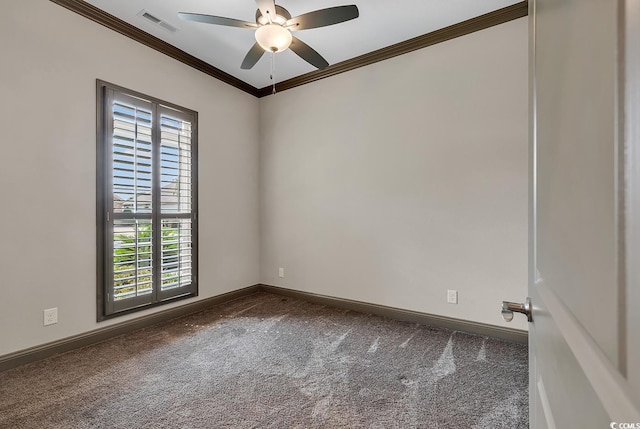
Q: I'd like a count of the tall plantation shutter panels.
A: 2